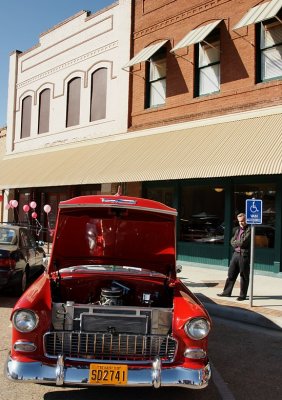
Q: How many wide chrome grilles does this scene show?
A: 1